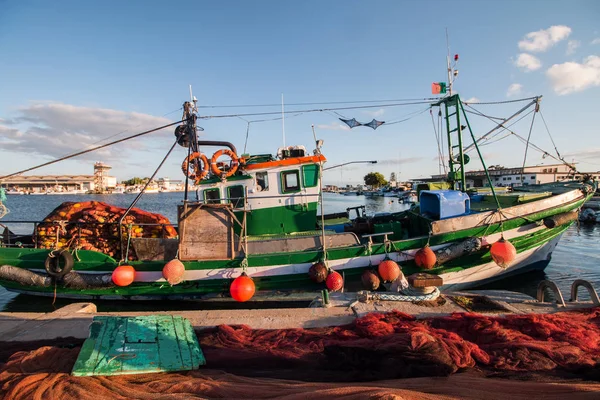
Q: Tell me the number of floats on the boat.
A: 9